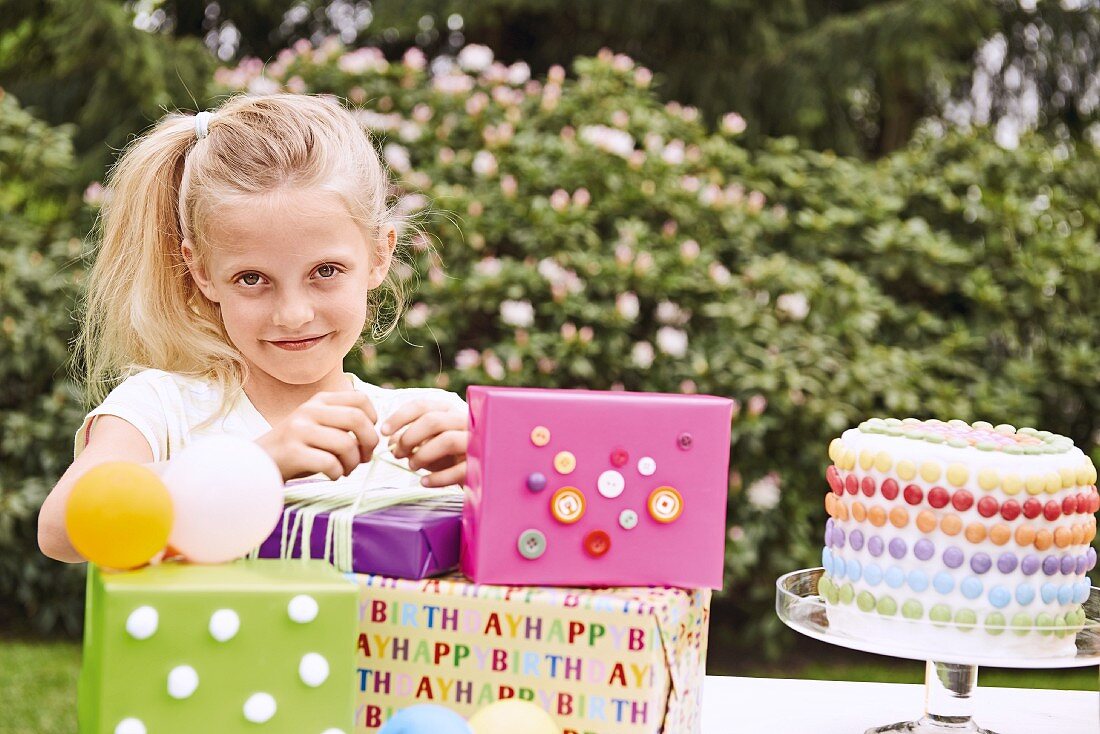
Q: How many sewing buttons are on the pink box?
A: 12